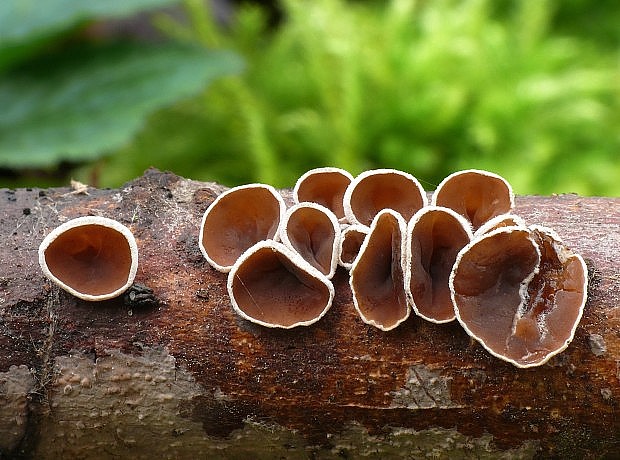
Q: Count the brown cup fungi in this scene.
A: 12